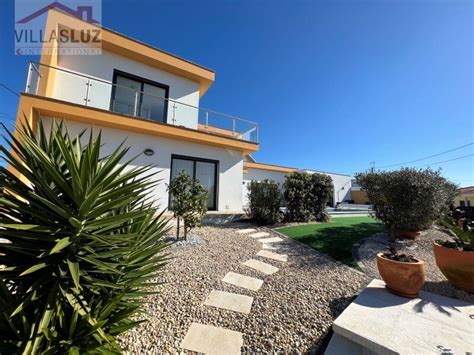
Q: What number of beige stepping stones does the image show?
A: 9